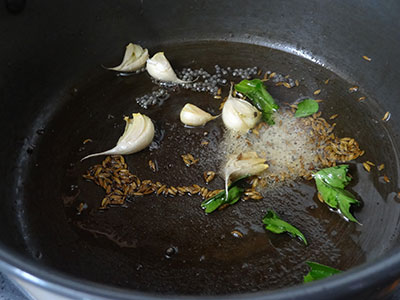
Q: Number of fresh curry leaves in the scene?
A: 6